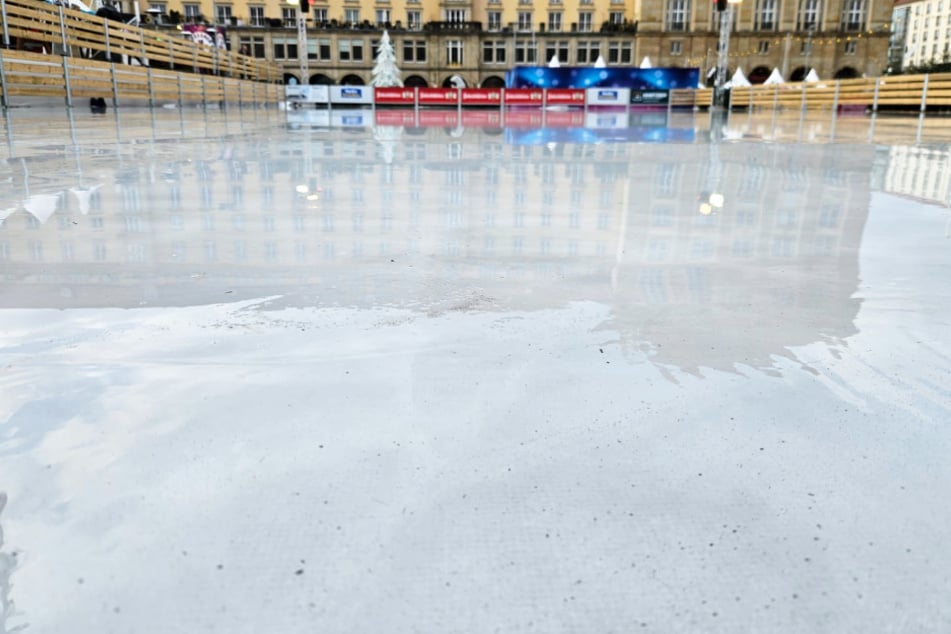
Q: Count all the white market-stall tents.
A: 6